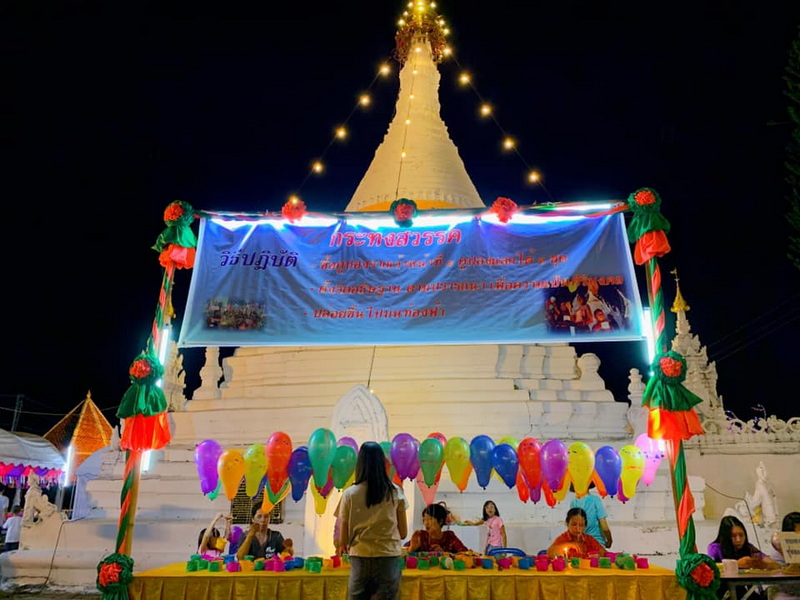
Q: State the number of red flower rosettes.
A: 9